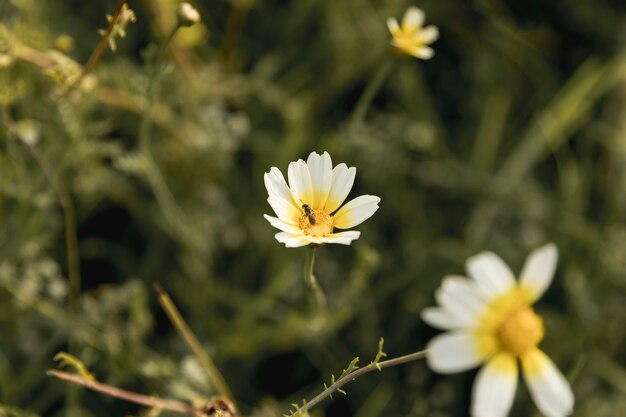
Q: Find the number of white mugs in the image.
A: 0